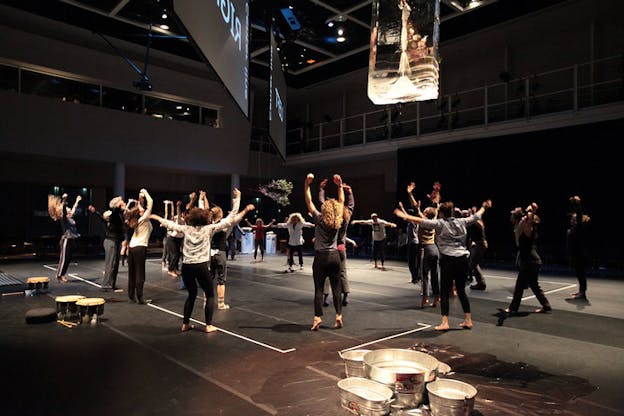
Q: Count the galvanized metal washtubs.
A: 5